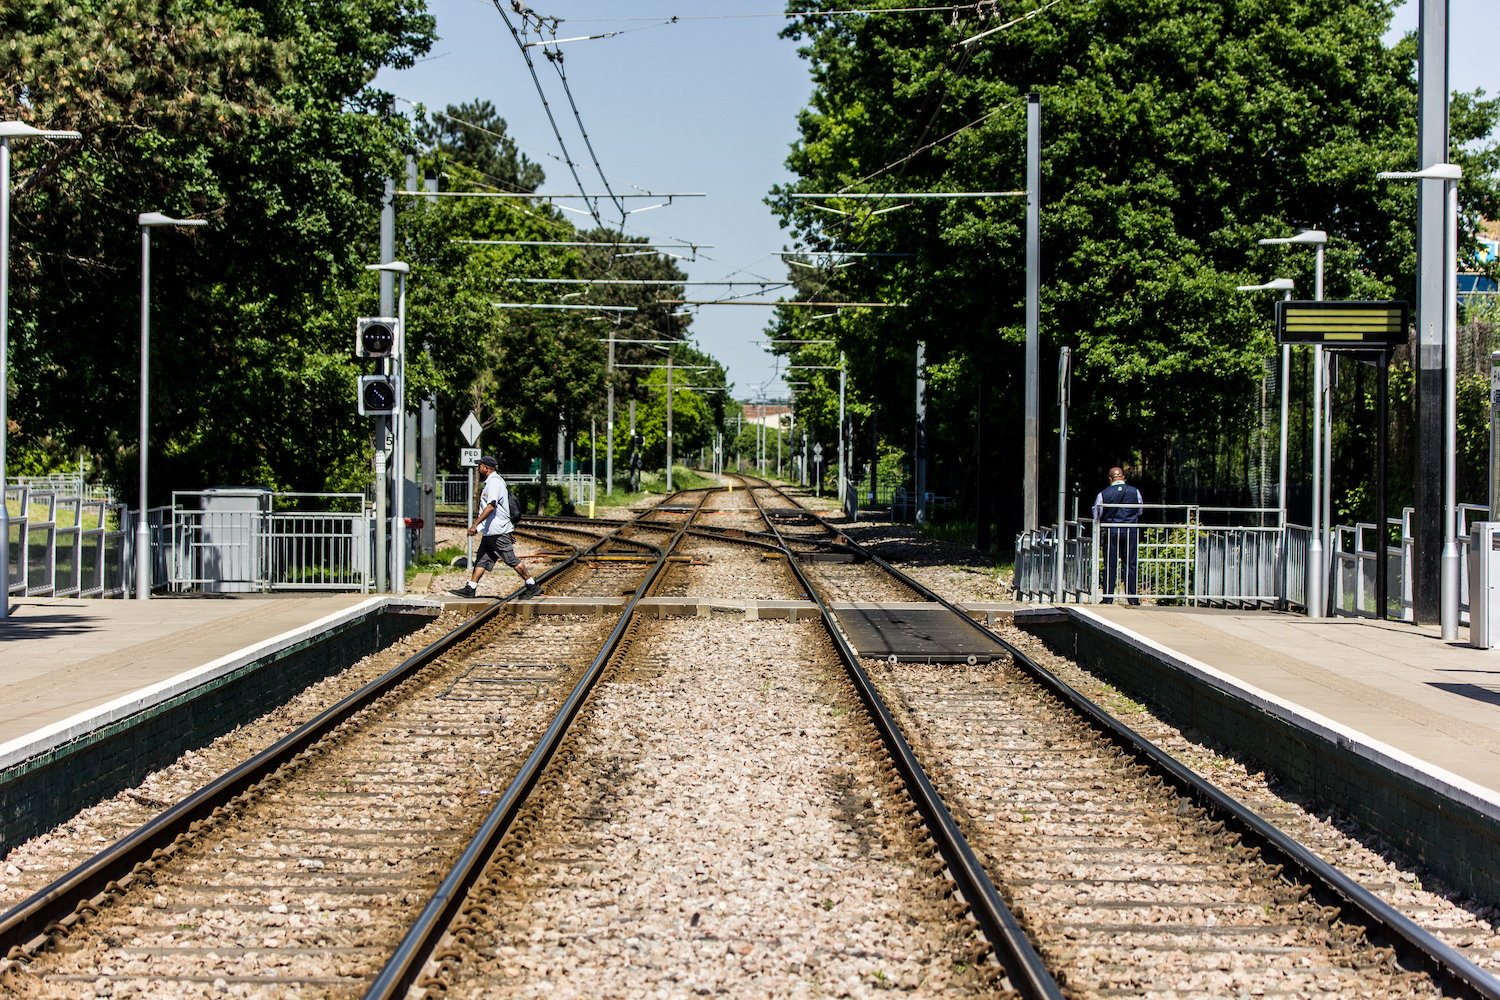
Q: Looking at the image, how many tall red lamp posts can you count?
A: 0